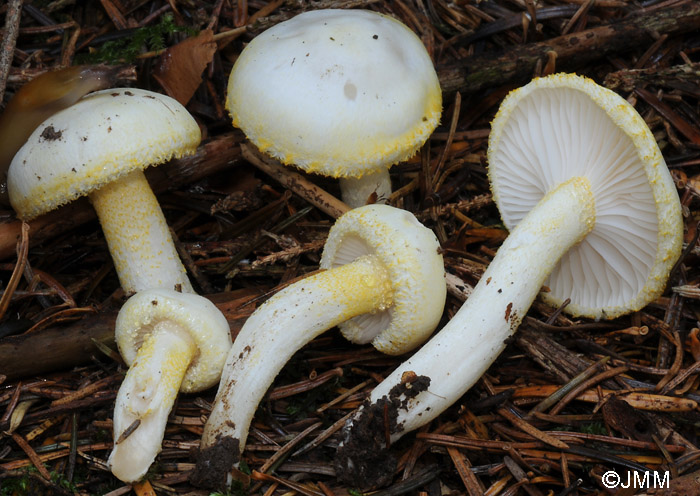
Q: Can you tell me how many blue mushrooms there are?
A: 0